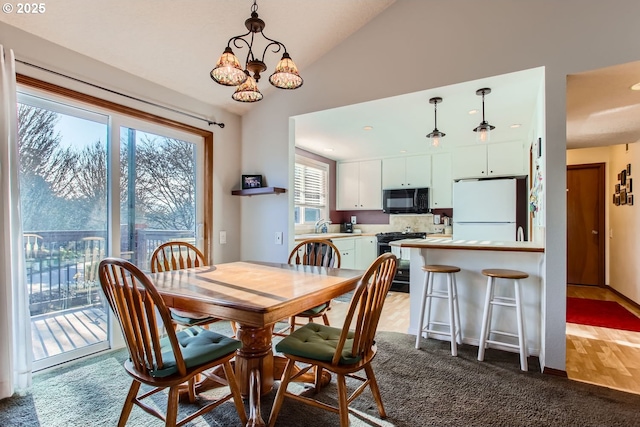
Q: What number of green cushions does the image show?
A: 4